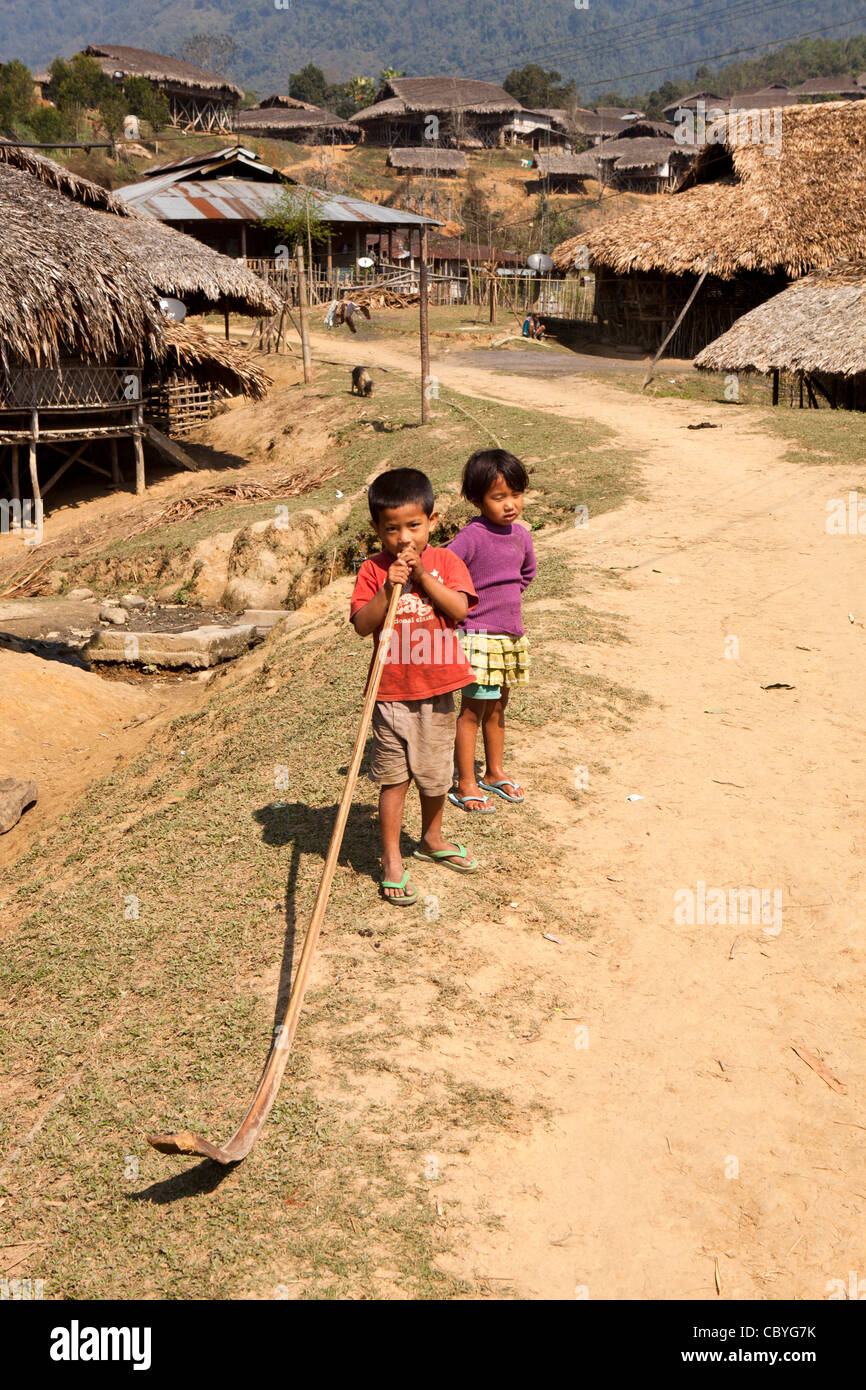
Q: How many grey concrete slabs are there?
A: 2